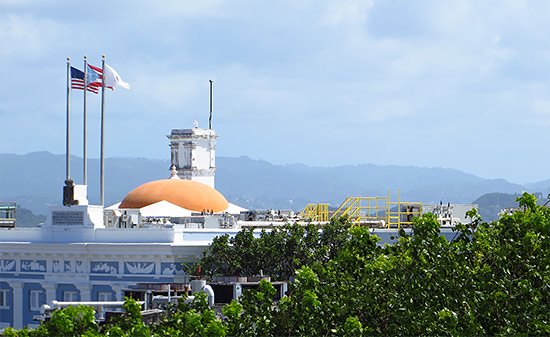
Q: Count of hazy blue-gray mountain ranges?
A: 1